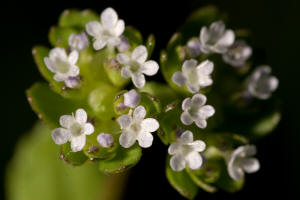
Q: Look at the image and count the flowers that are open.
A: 12